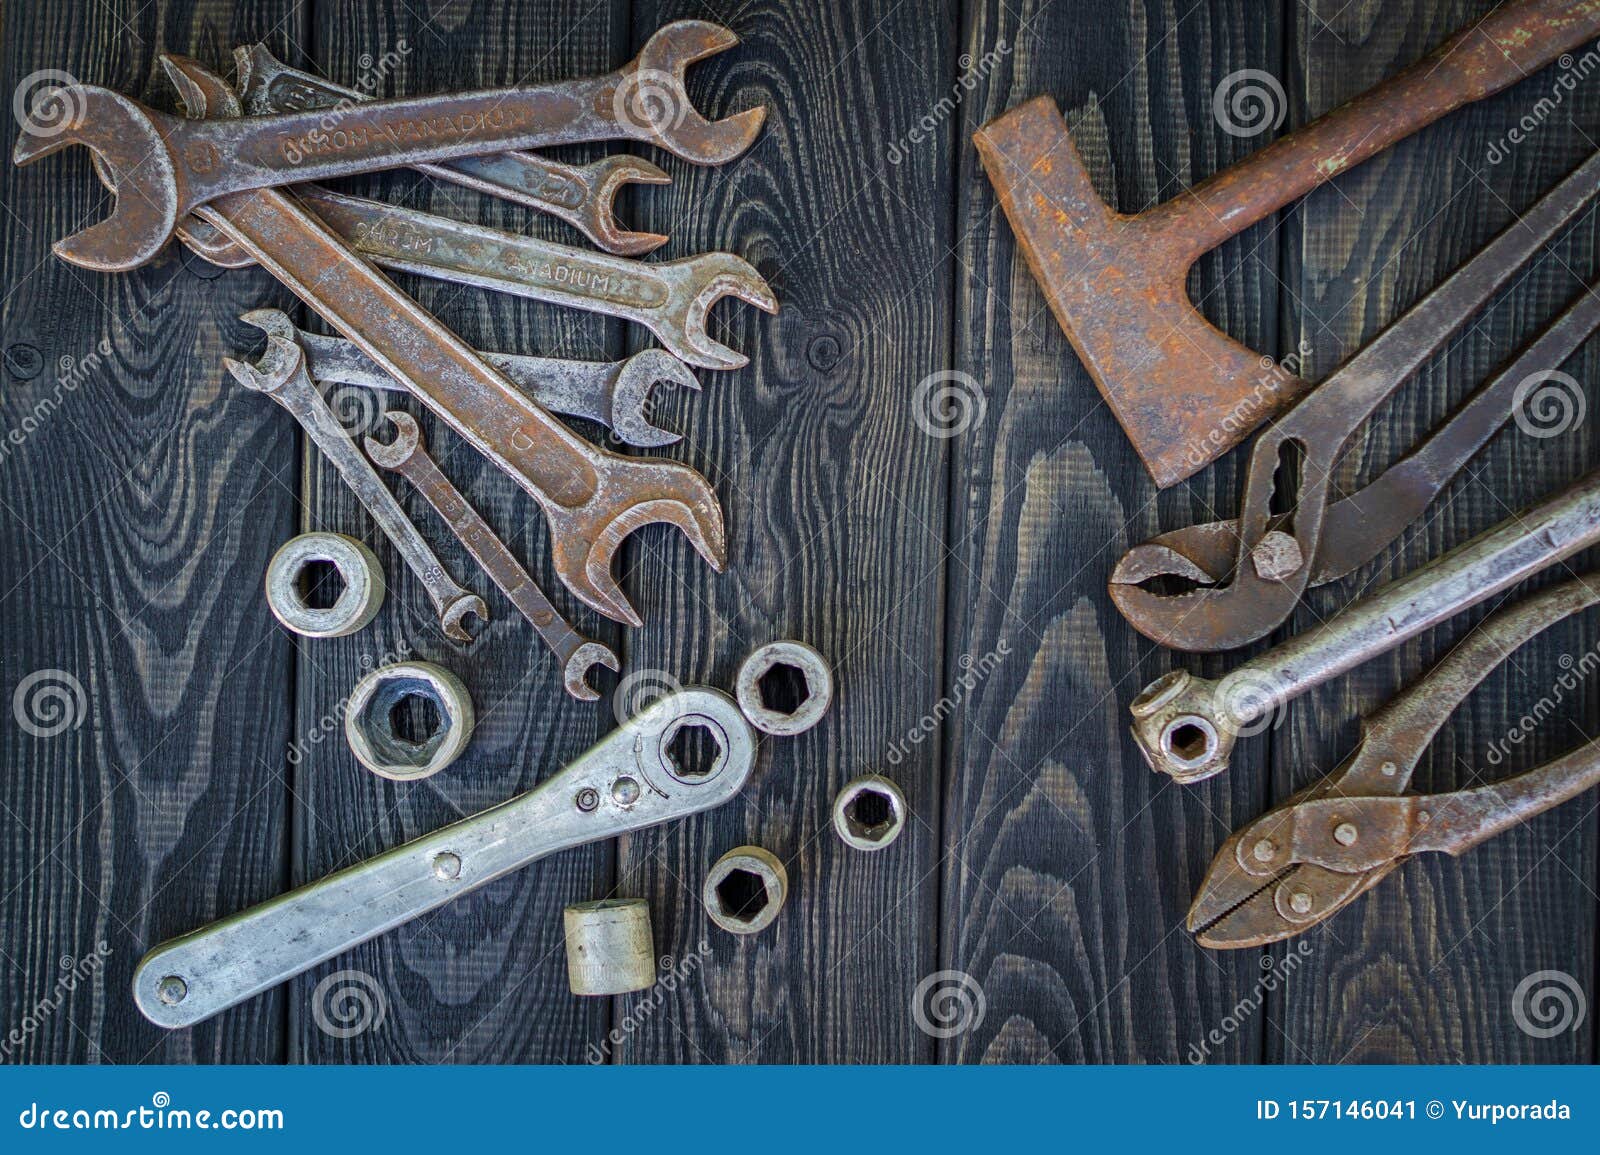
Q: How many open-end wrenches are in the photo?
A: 7